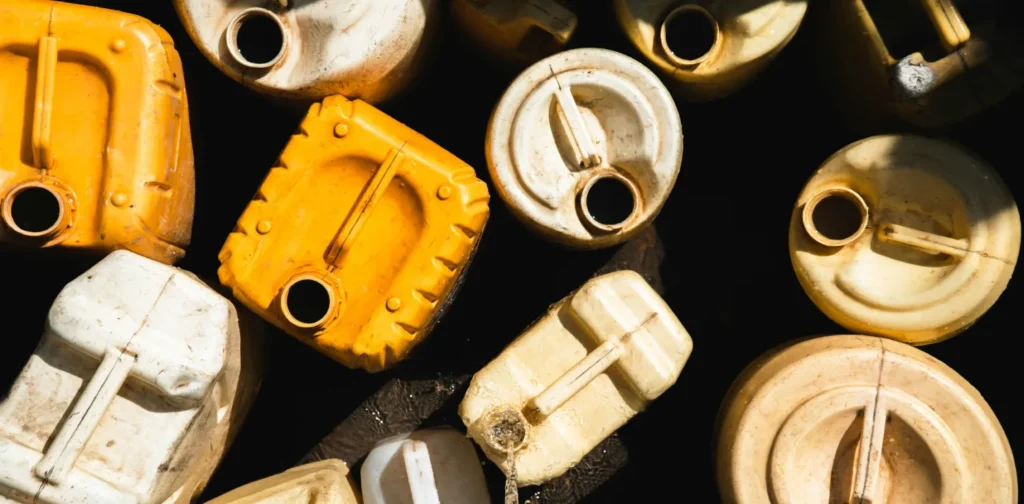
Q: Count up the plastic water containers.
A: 13